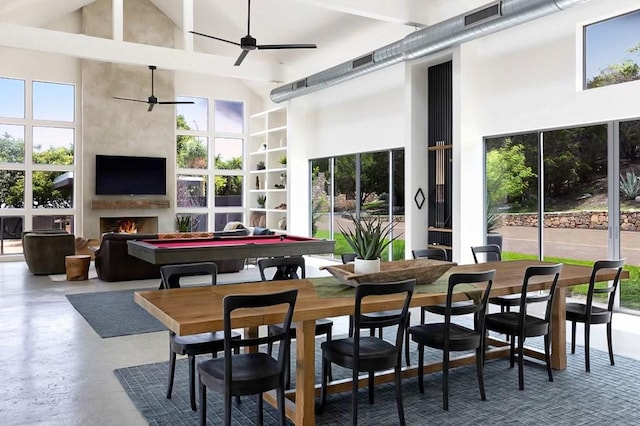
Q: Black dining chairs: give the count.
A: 10